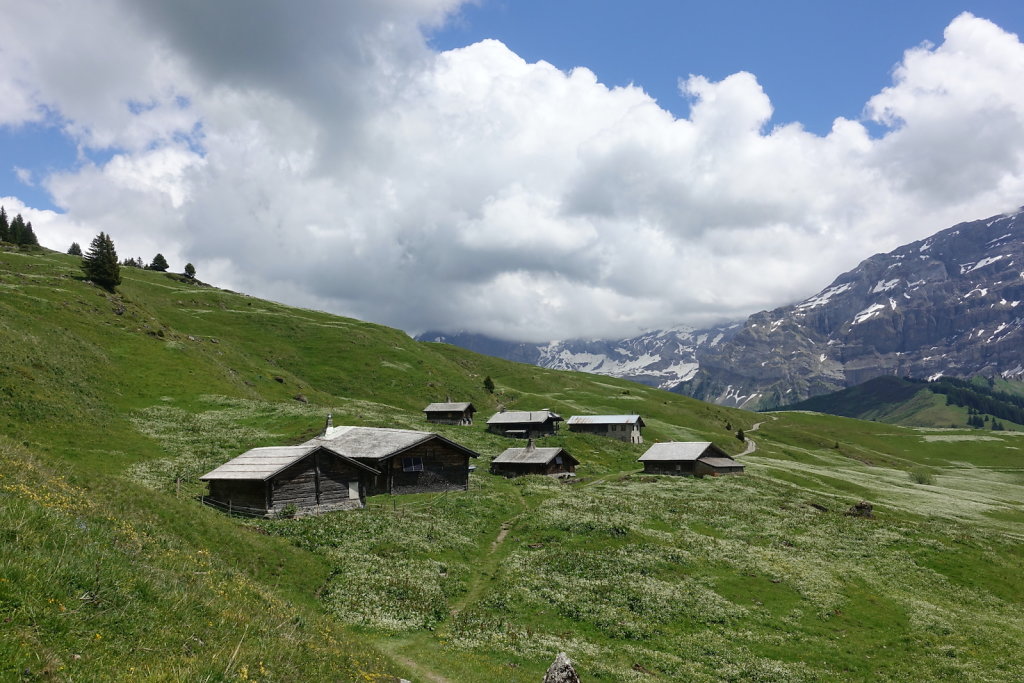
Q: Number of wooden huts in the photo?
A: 7